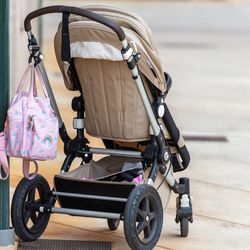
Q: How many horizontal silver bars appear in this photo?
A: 3